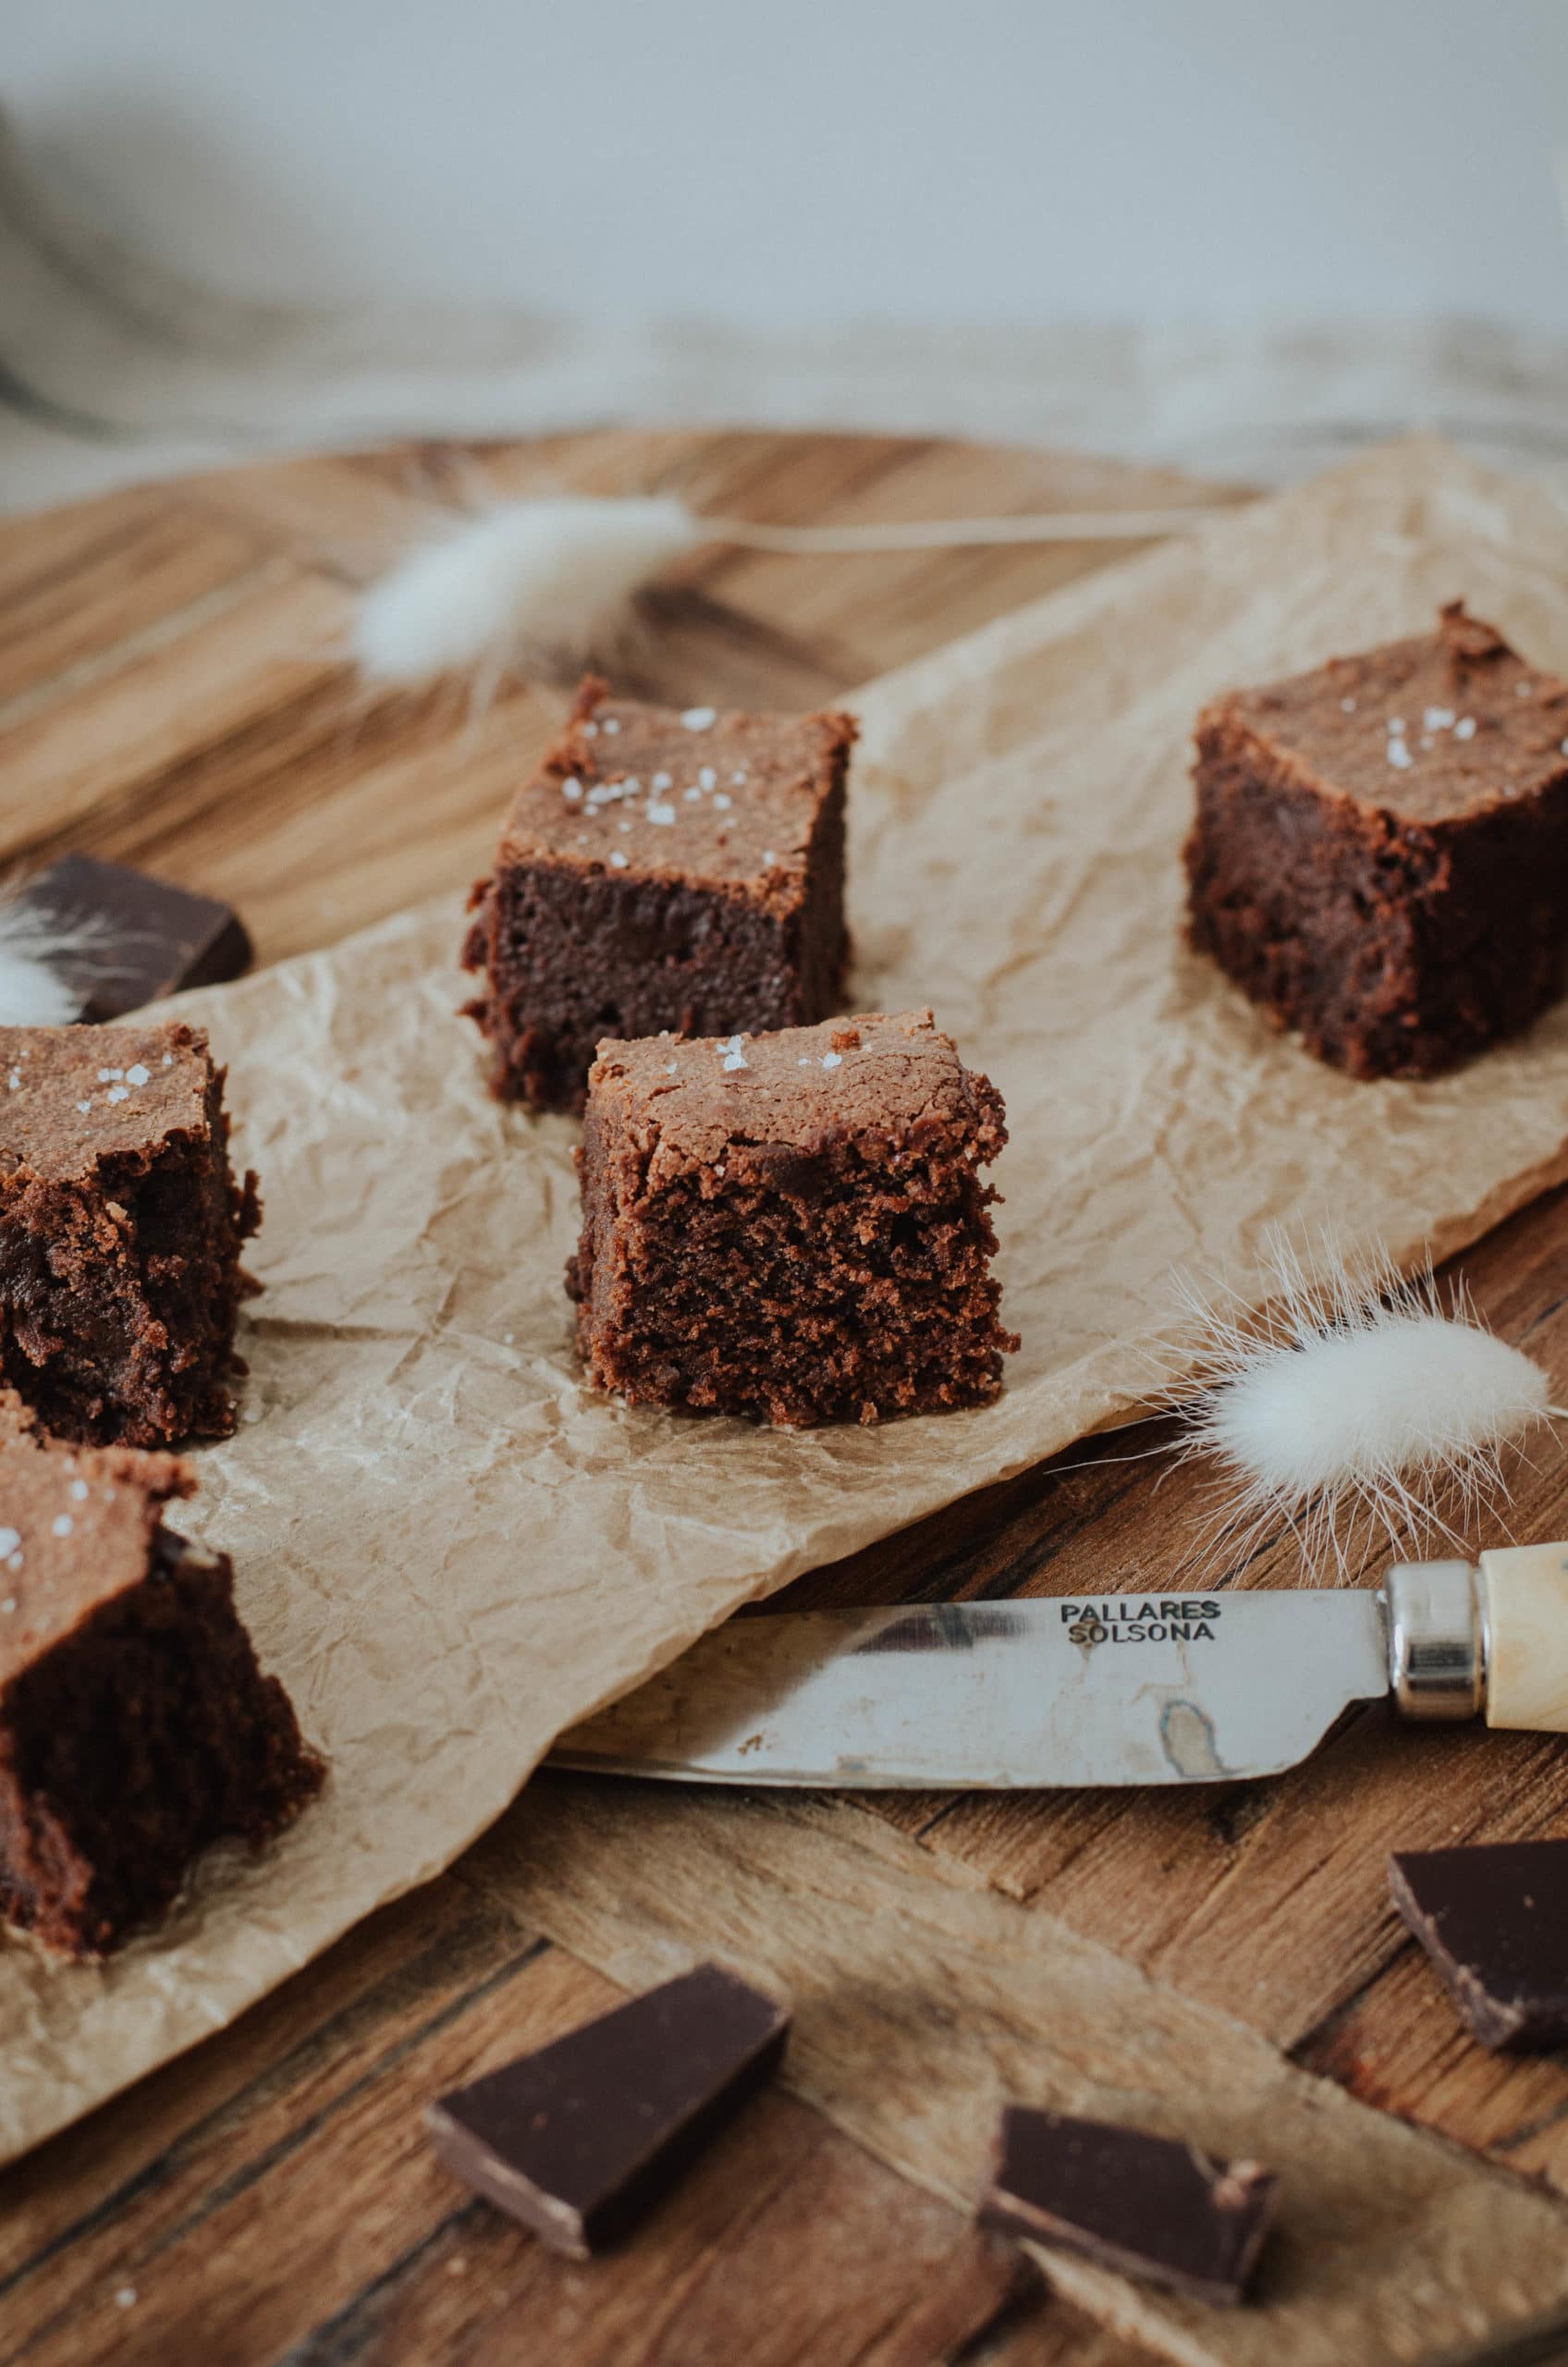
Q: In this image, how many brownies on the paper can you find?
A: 5